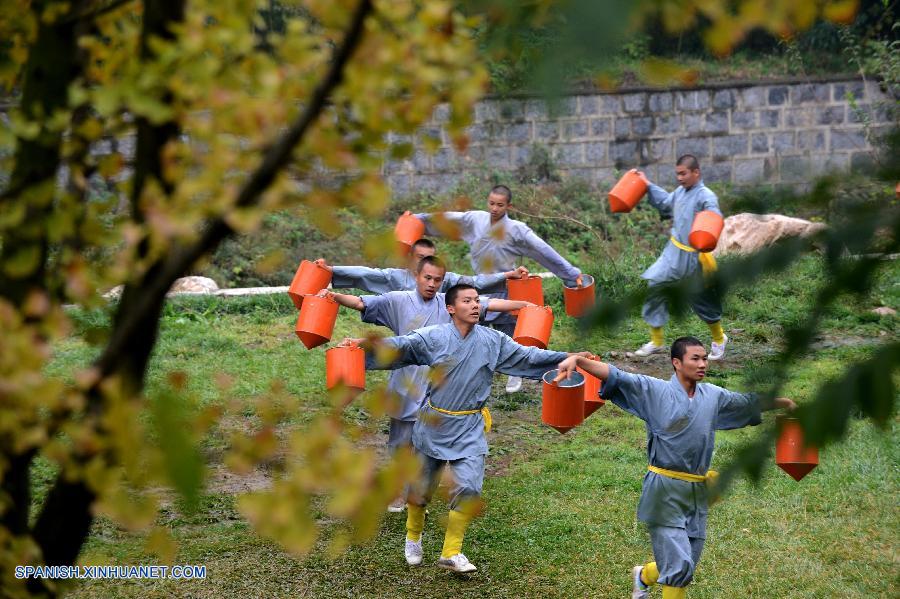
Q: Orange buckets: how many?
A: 12